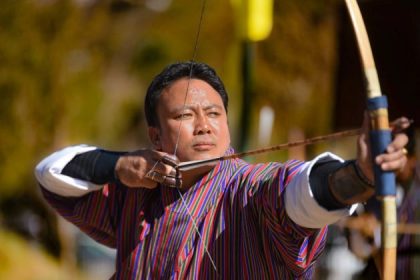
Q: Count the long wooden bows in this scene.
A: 1